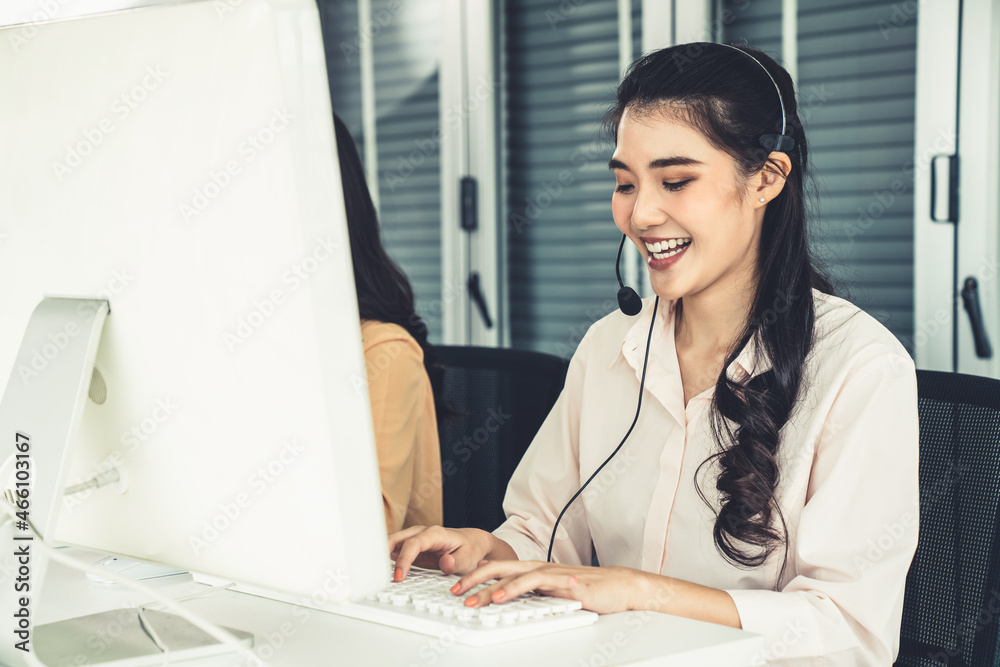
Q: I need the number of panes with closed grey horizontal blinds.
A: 3